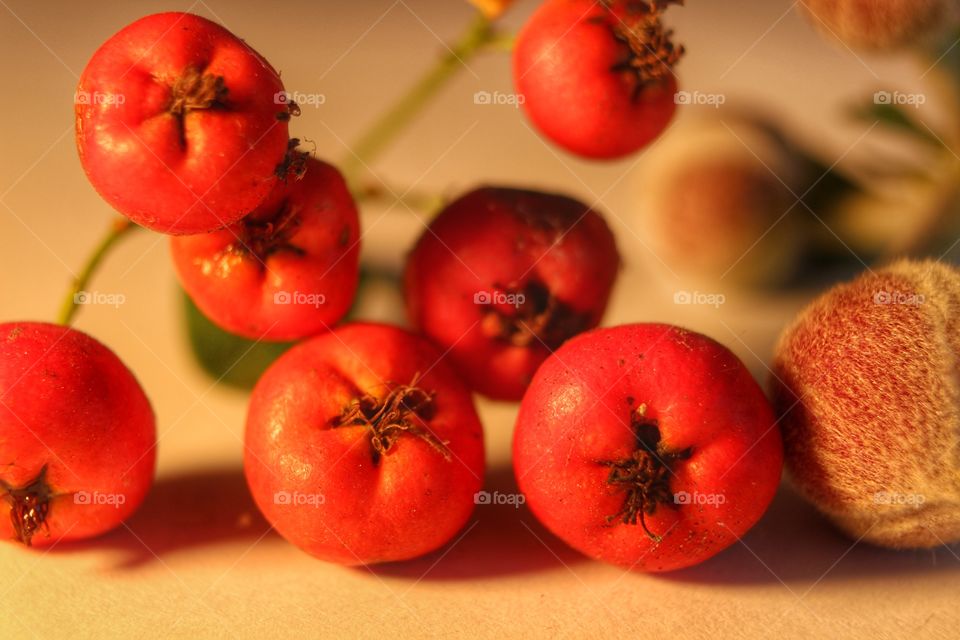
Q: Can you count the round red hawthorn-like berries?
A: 7